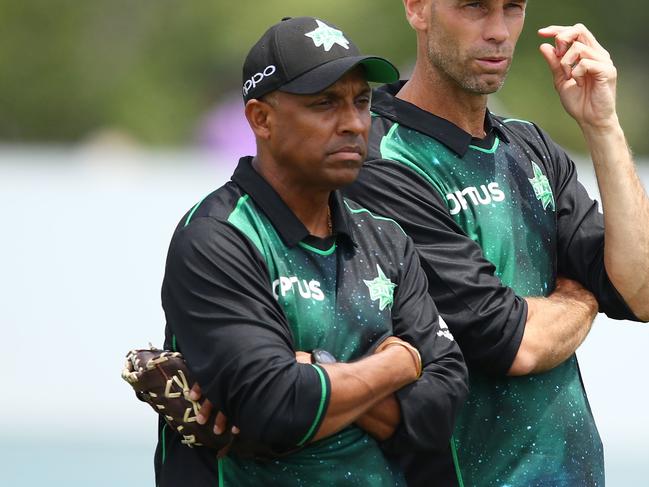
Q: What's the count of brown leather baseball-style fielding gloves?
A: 1